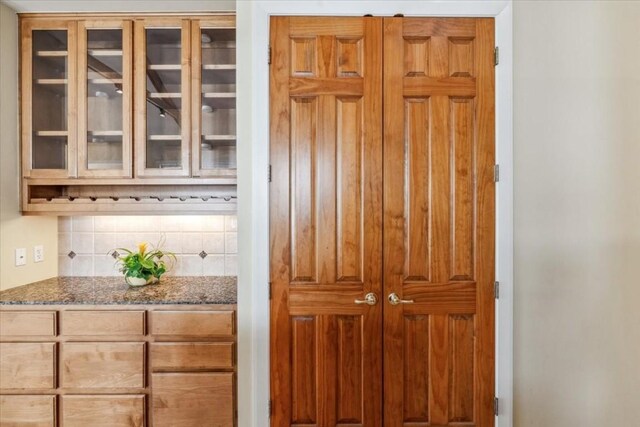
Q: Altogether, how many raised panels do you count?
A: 12